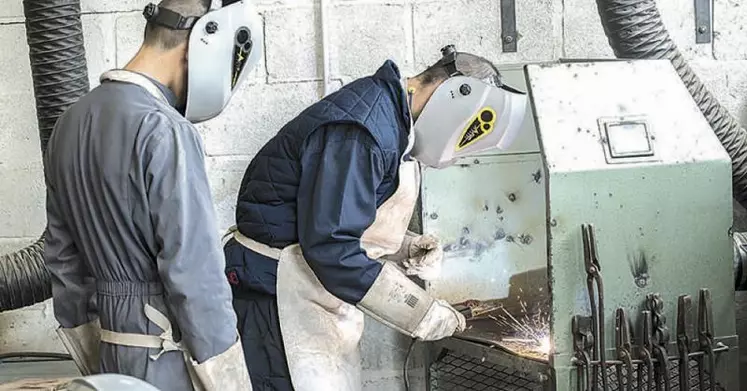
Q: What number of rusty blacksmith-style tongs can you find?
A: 7